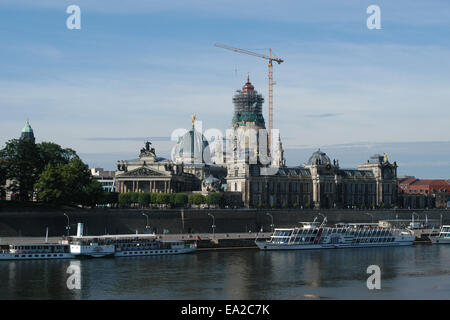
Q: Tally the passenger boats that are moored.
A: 3